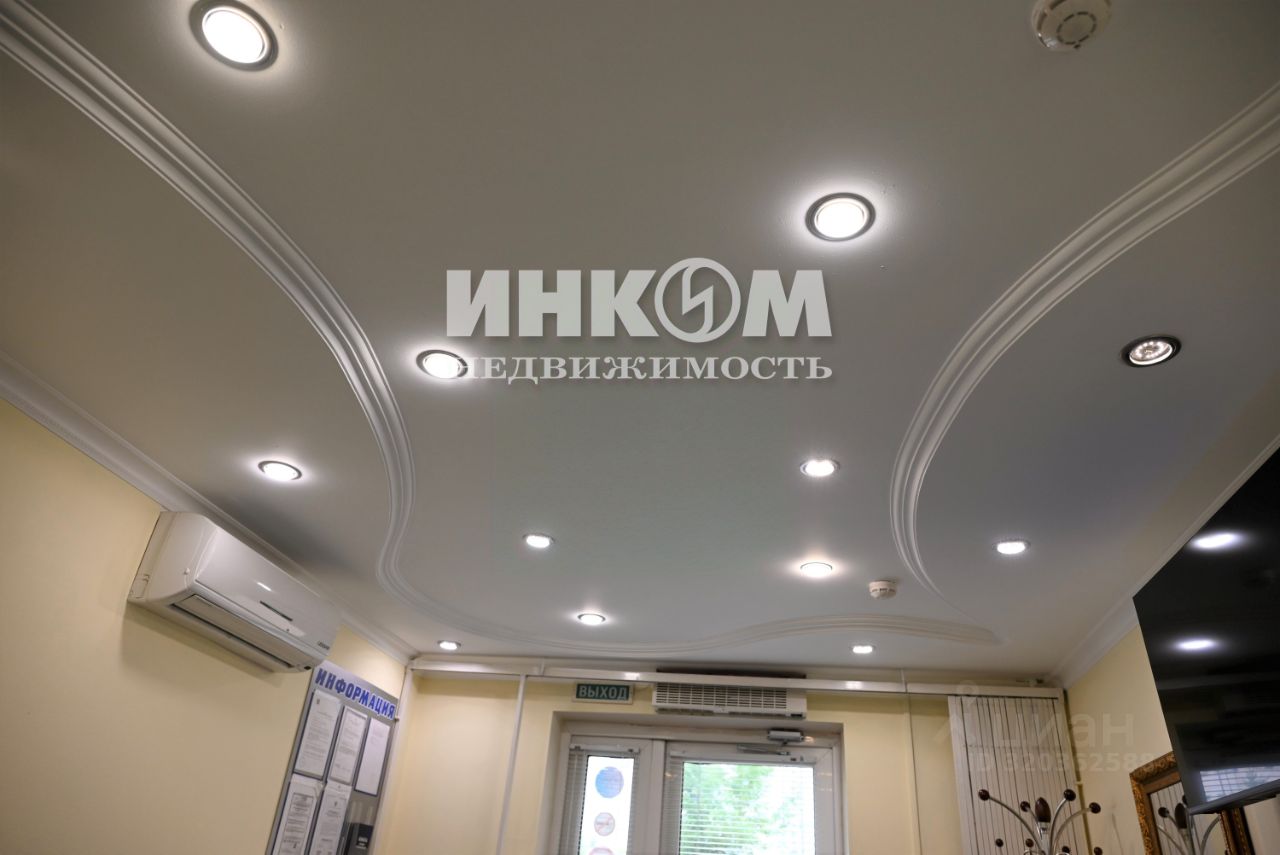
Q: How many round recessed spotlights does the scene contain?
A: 12